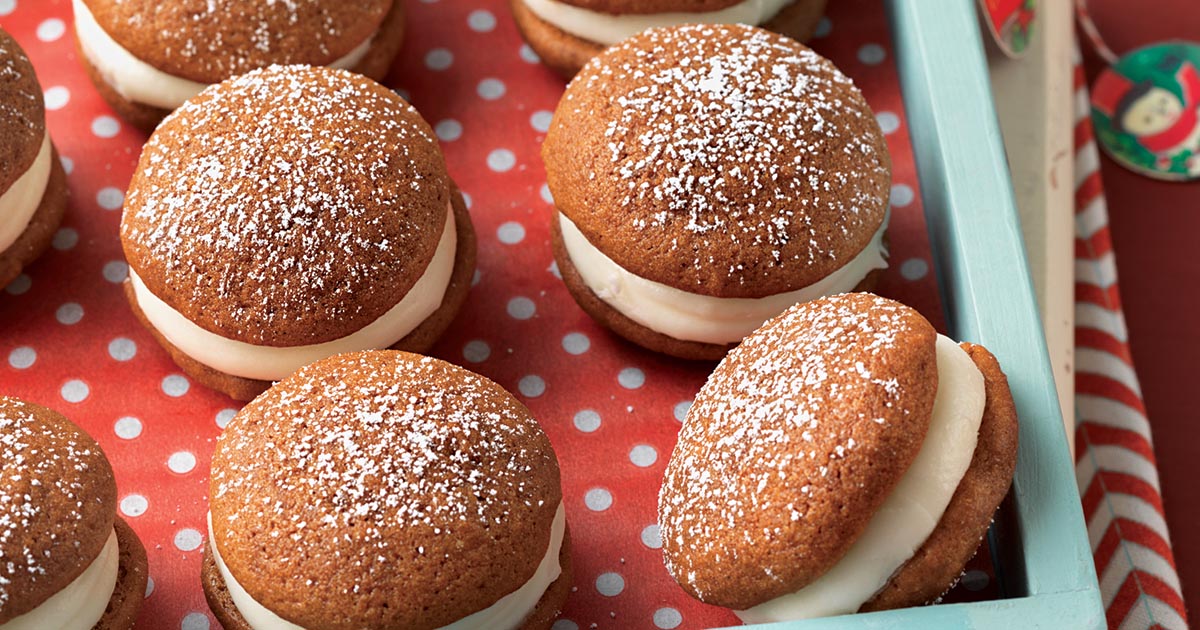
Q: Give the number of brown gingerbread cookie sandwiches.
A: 8